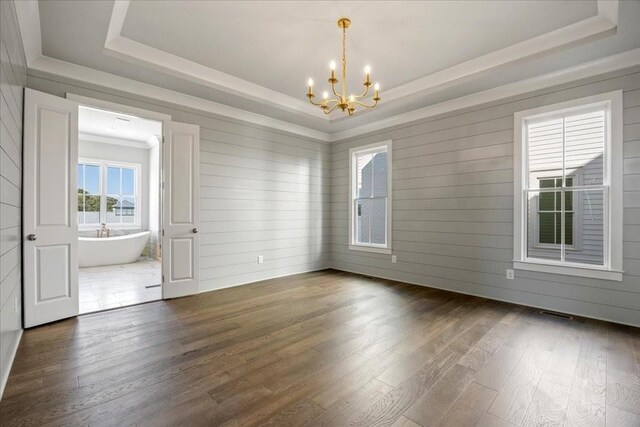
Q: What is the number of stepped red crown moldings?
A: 0